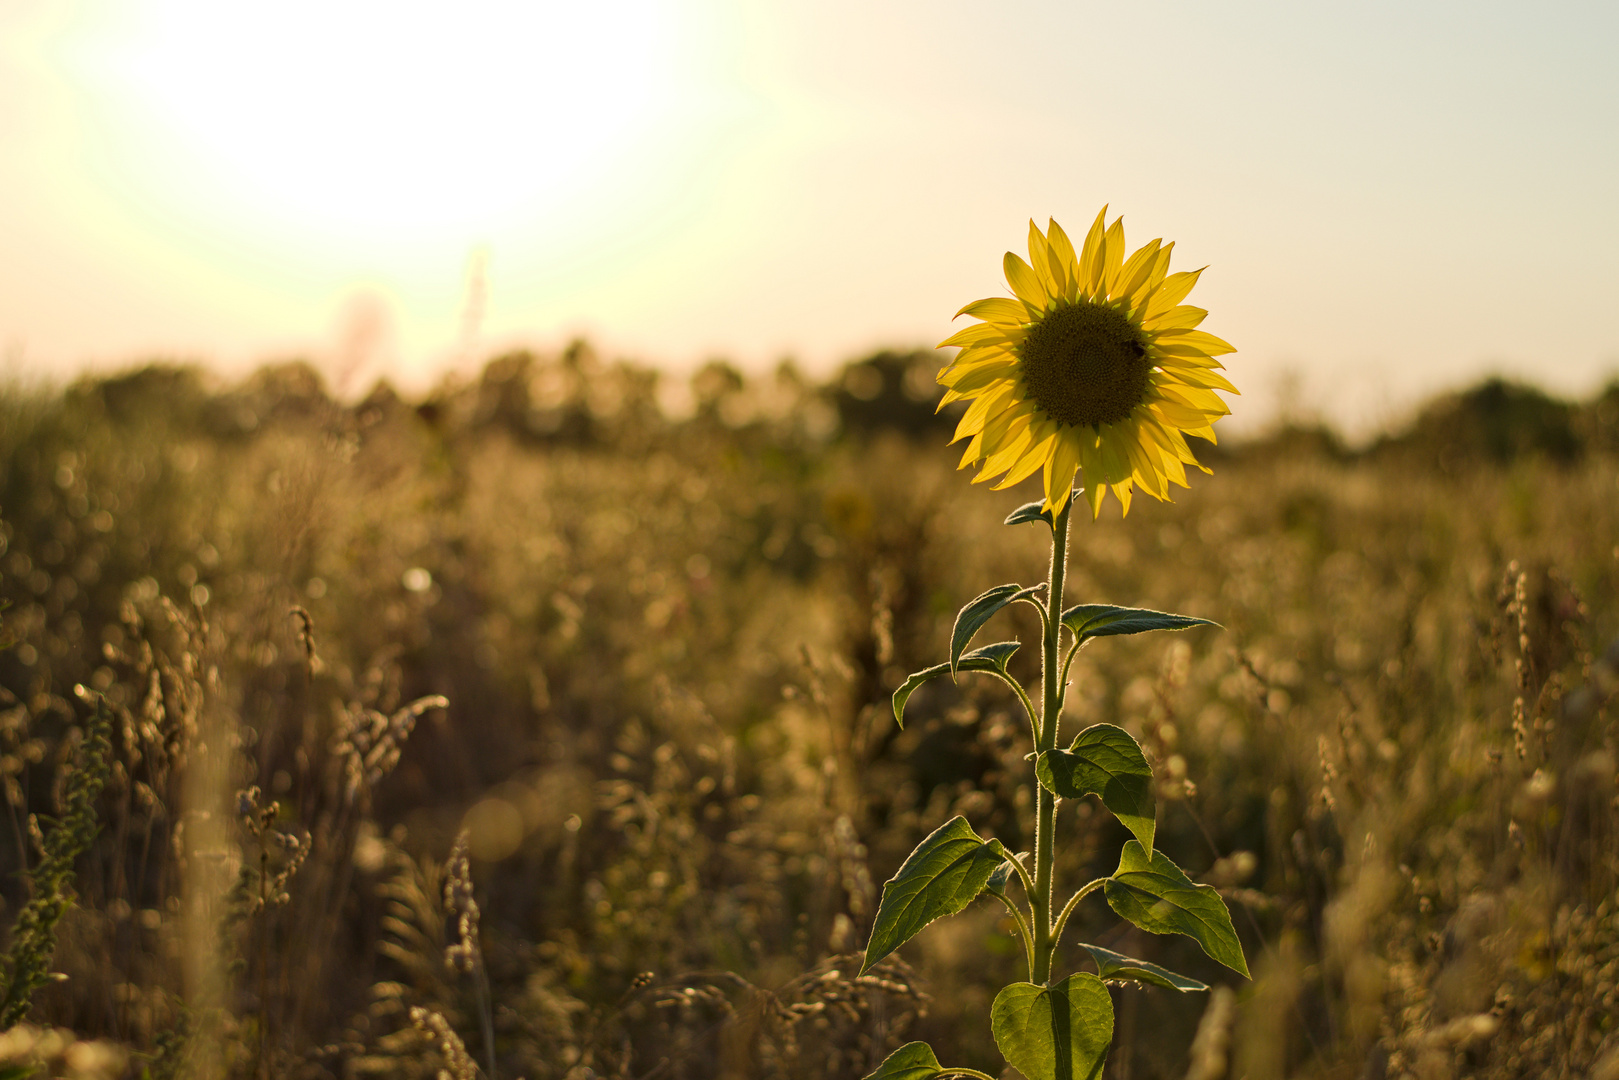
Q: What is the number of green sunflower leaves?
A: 11